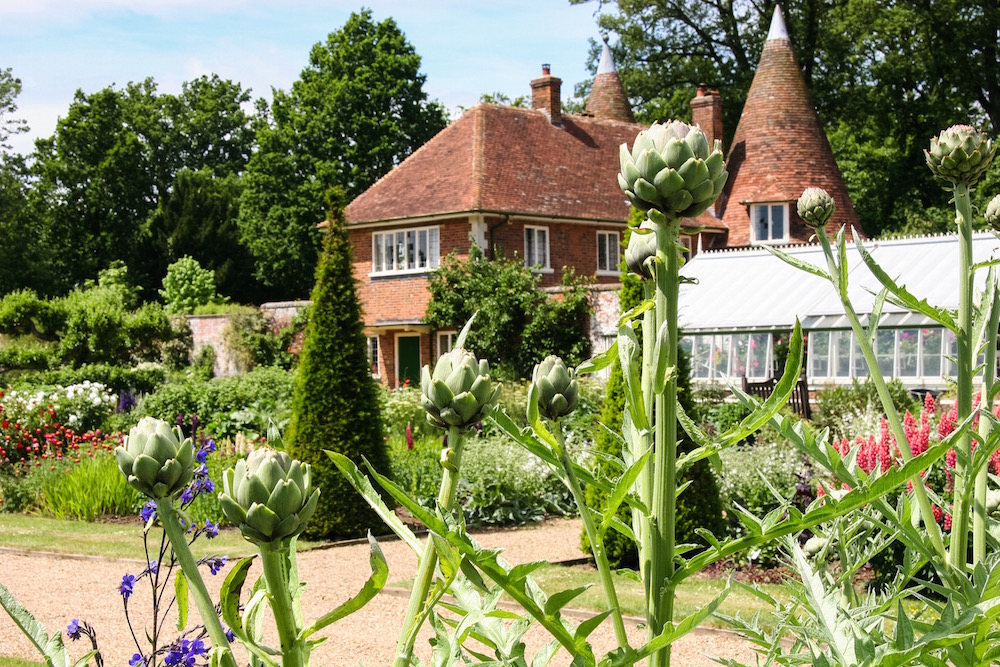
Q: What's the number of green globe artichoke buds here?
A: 9